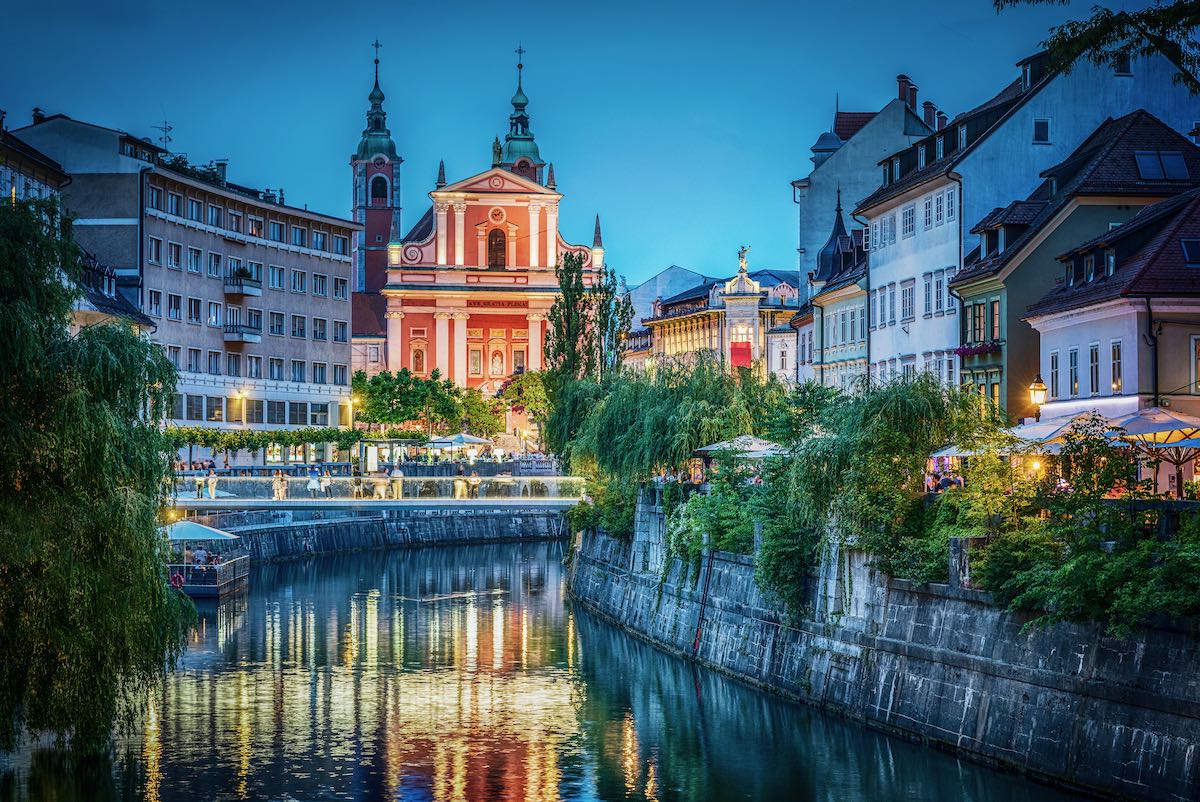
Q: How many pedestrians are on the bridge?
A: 11